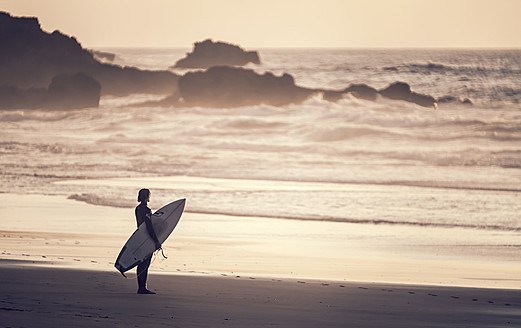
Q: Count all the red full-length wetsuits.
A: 0